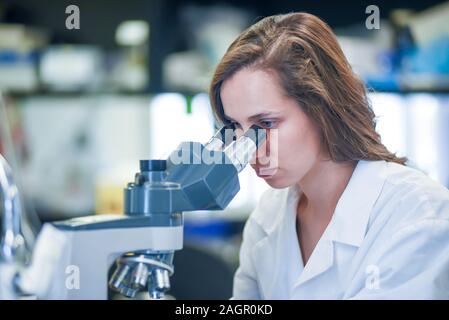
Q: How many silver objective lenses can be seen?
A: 3